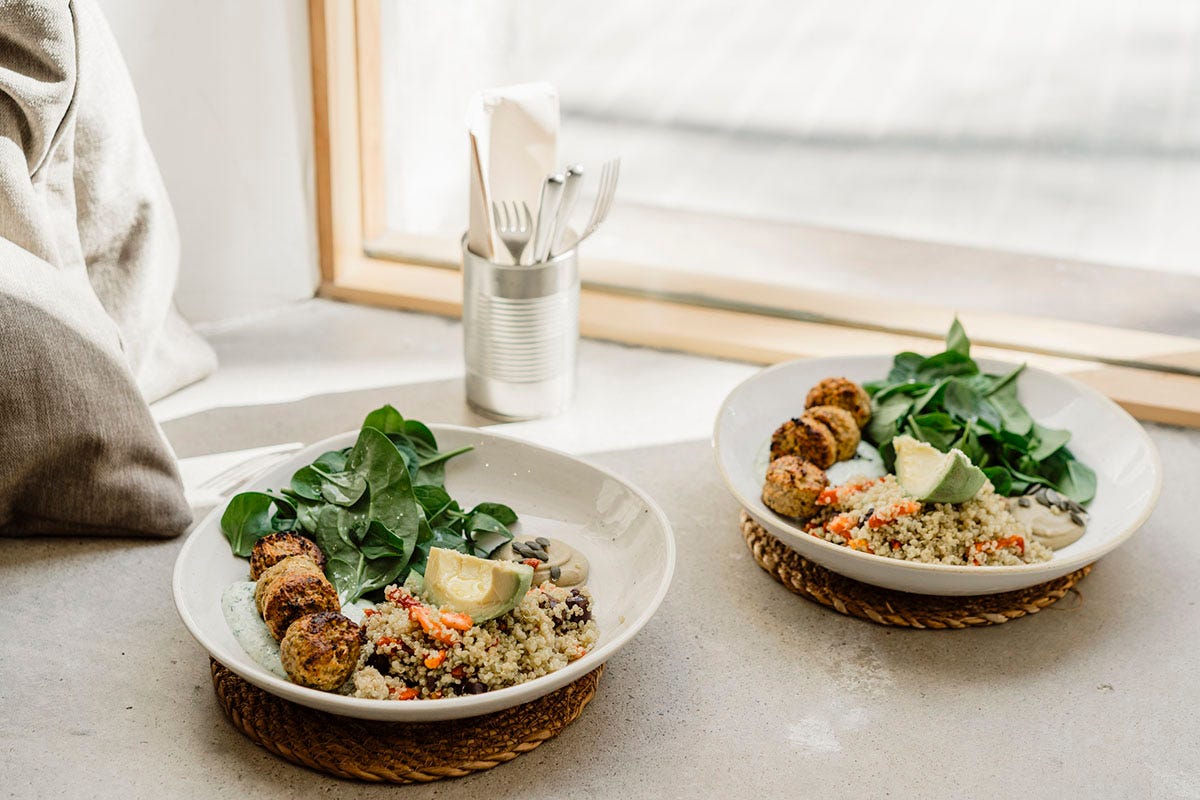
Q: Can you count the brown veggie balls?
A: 8